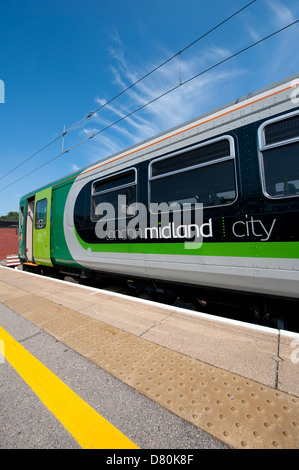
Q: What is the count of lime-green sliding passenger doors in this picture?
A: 1